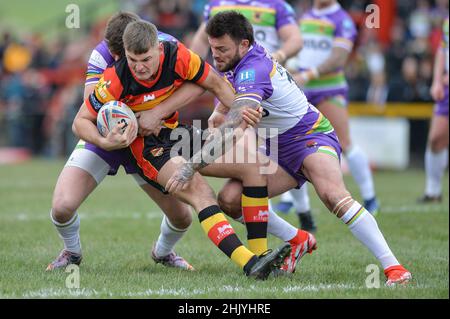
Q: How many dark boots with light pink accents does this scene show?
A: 2